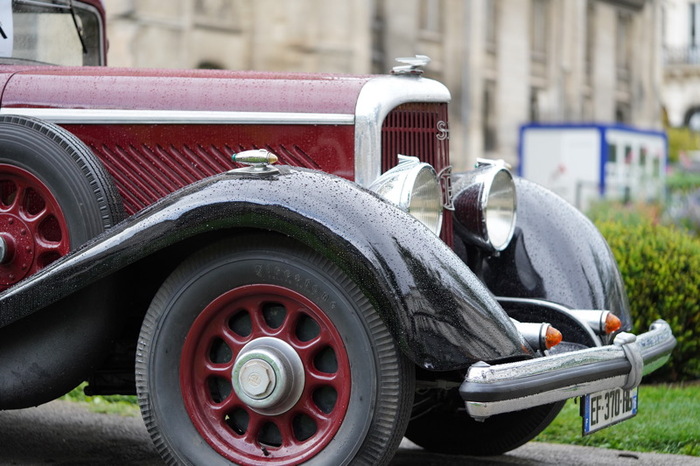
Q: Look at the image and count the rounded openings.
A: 14